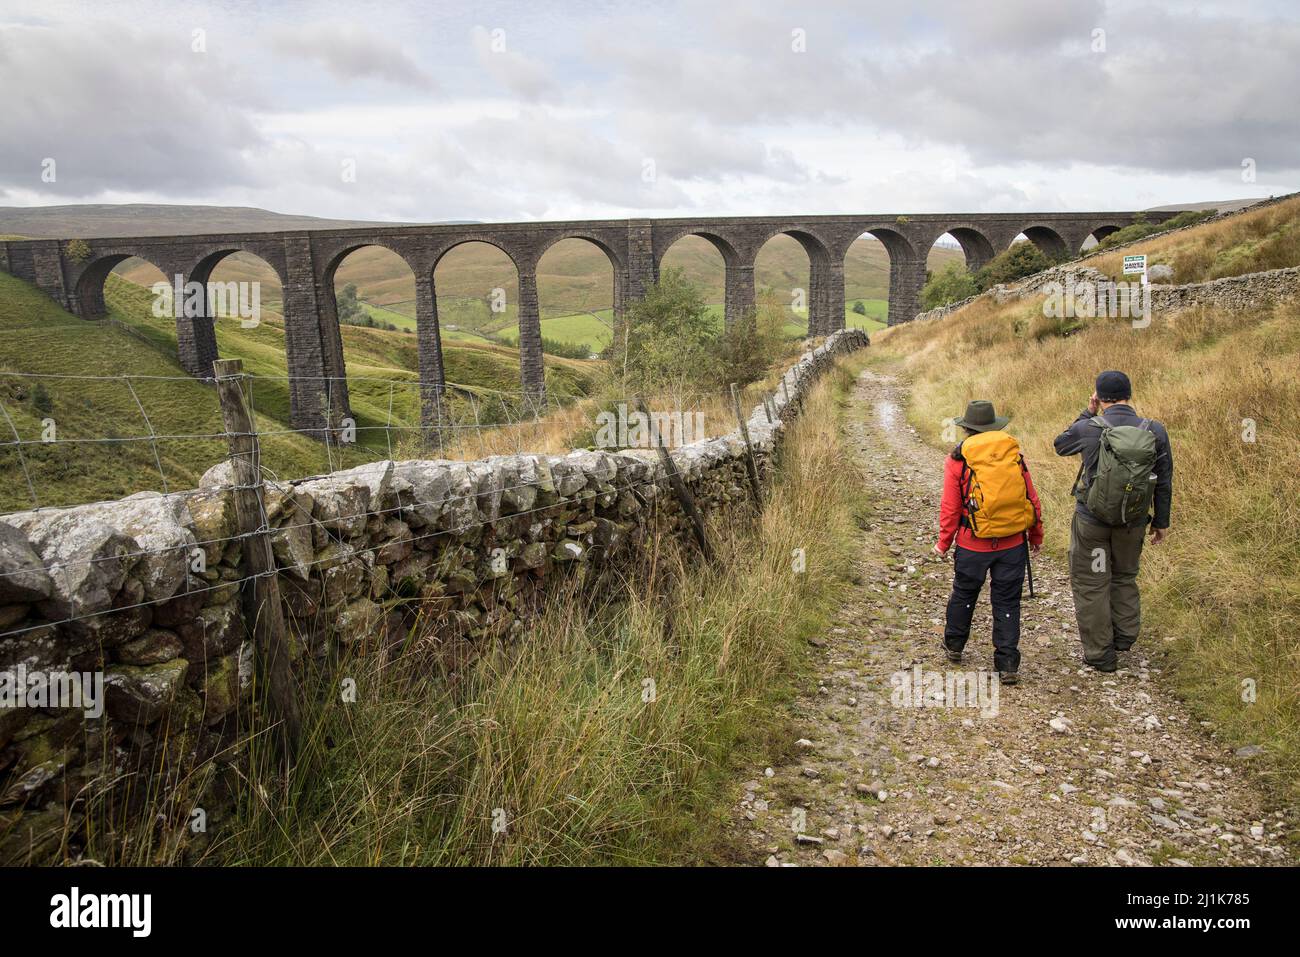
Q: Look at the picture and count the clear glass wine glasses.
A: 0